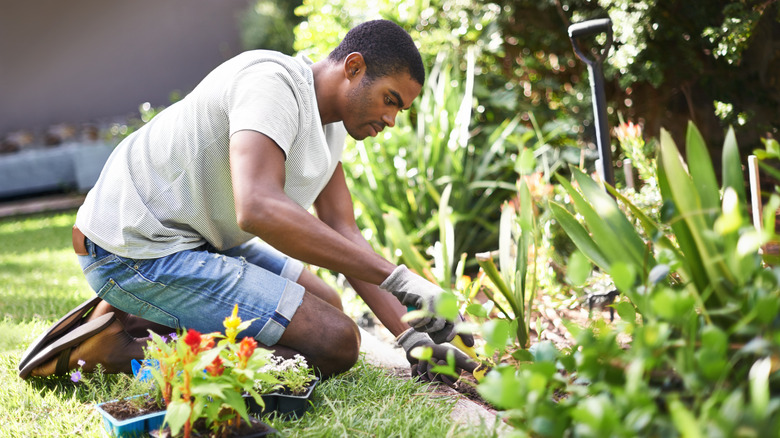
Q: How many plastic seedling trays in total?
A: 3